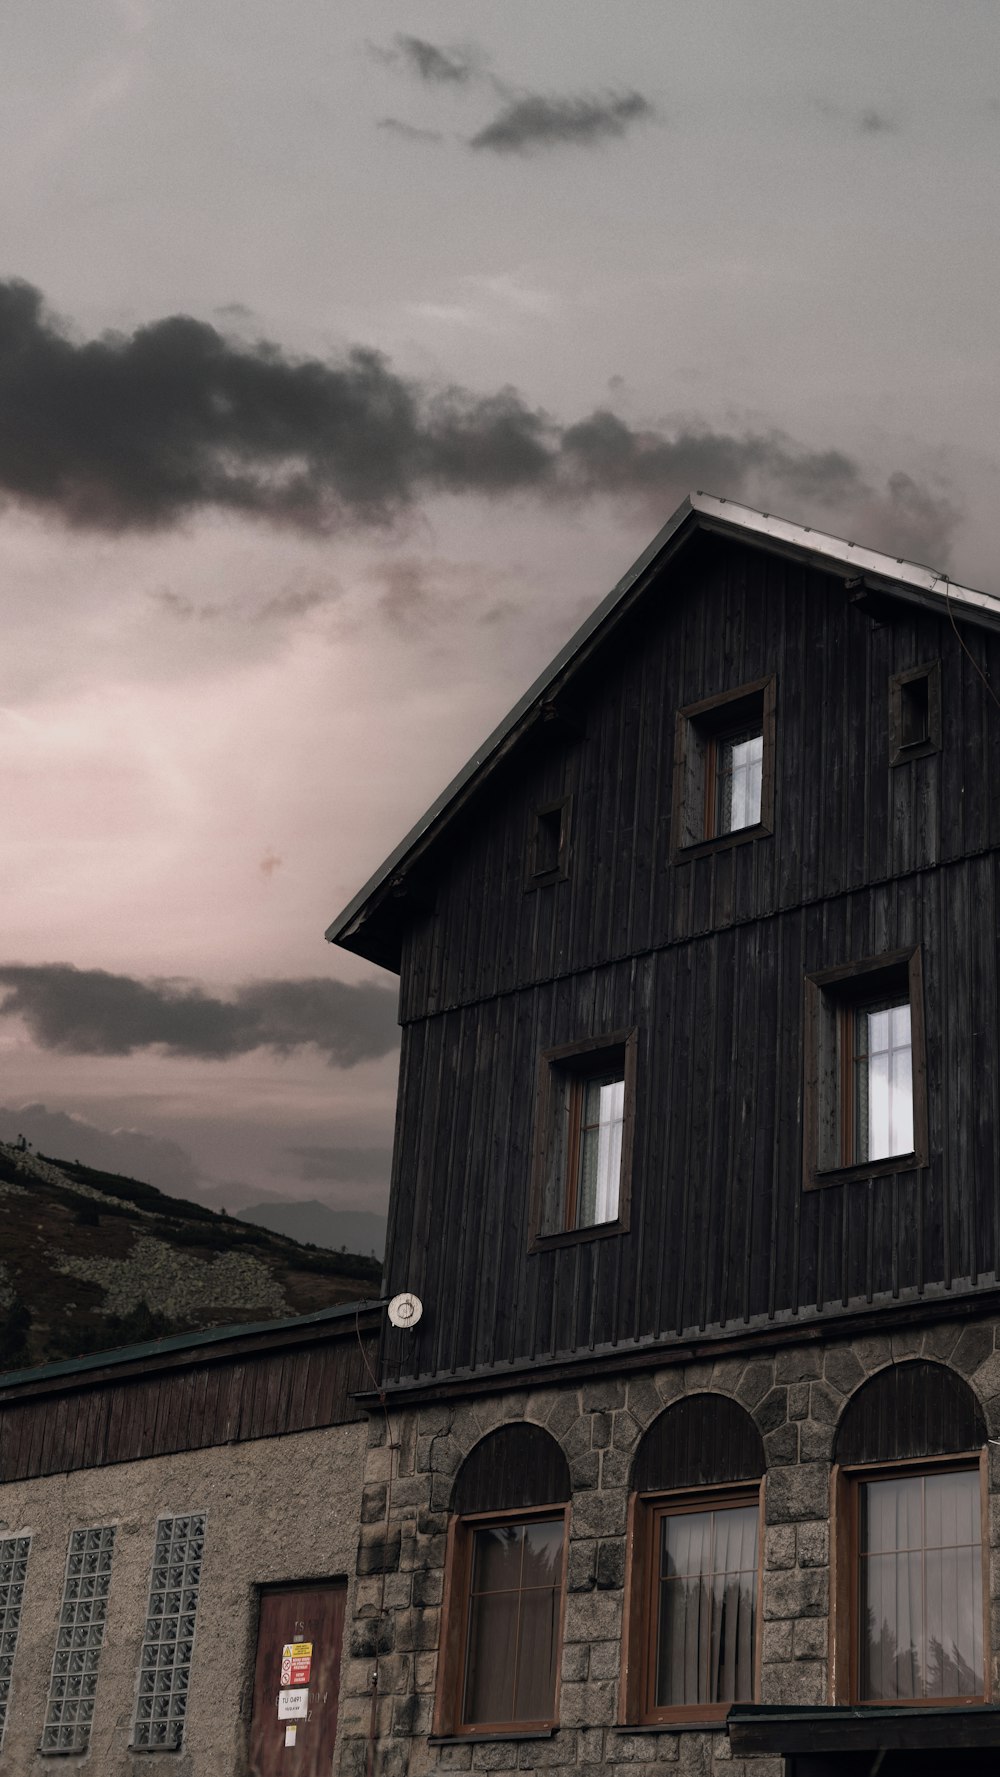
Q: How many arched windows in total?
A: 3